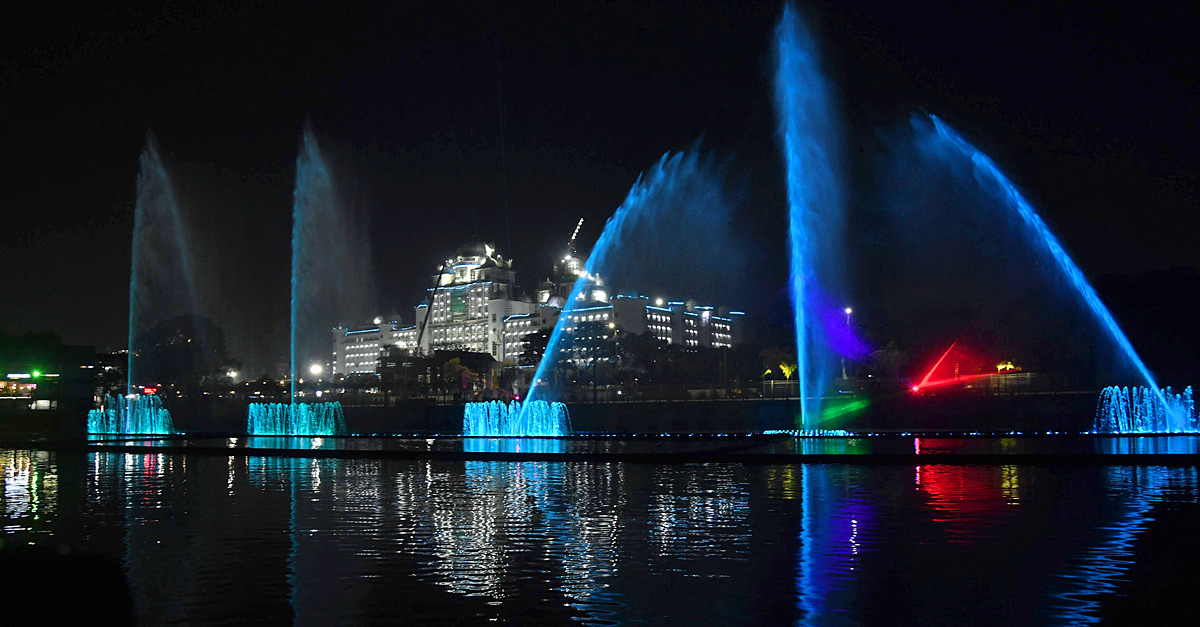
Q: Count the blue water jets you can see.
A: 5